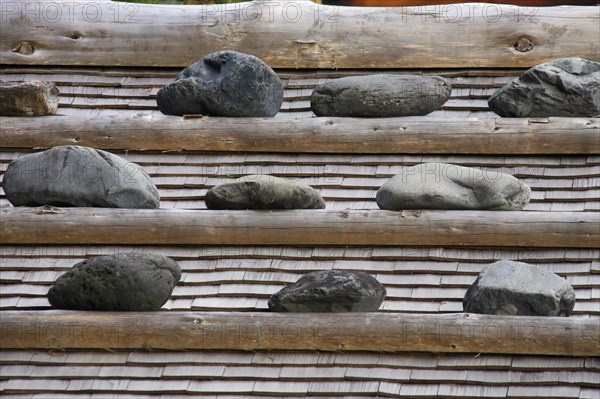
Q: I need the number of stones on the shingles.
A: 10